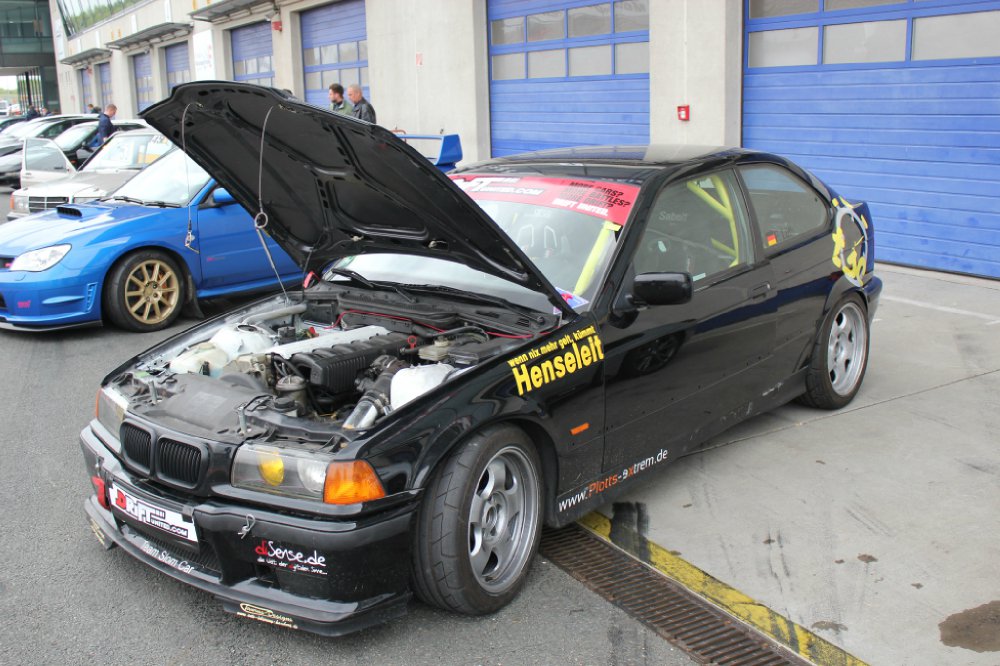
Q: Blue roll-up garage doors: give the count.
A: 8